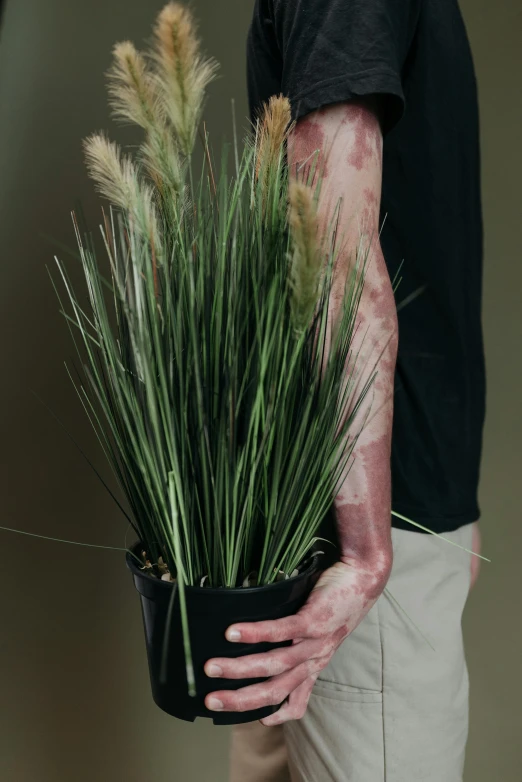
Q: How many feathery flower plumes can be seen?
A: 5